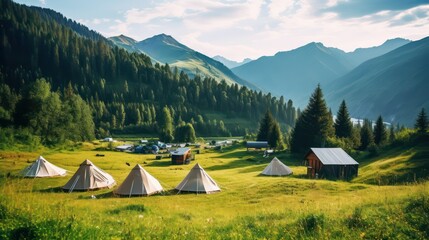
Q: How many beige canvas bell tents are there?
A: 5